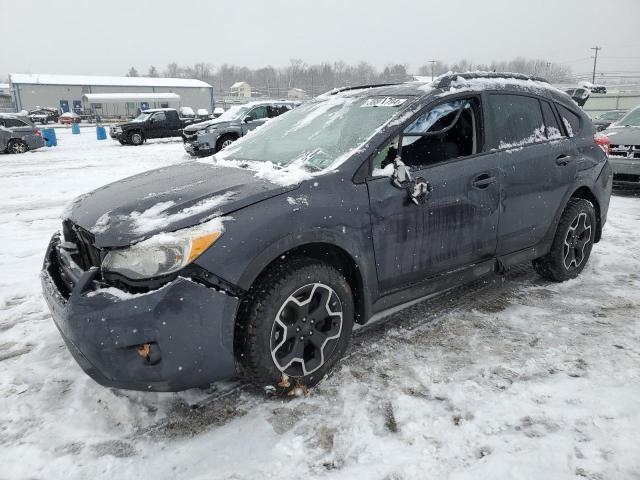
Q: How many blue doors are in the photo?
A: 3